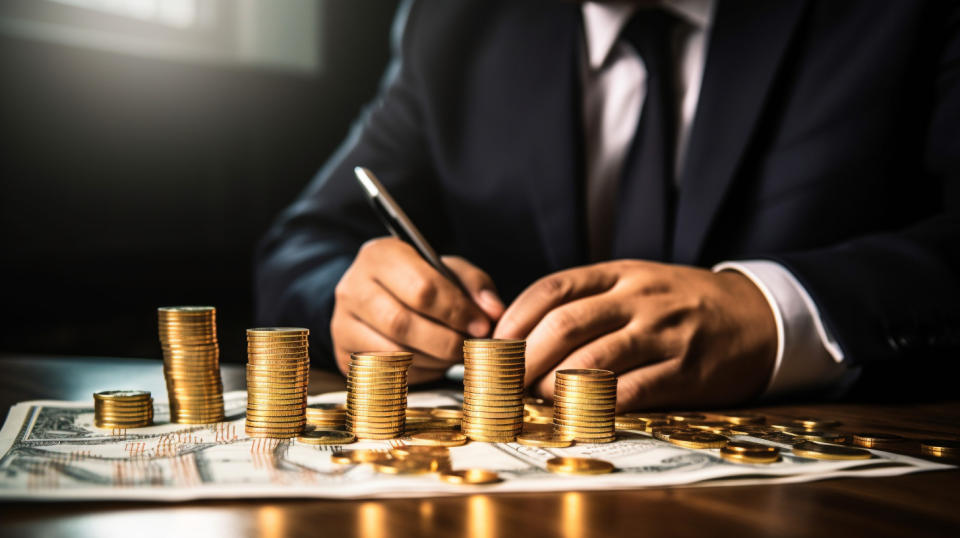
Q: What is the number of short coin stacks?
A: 1